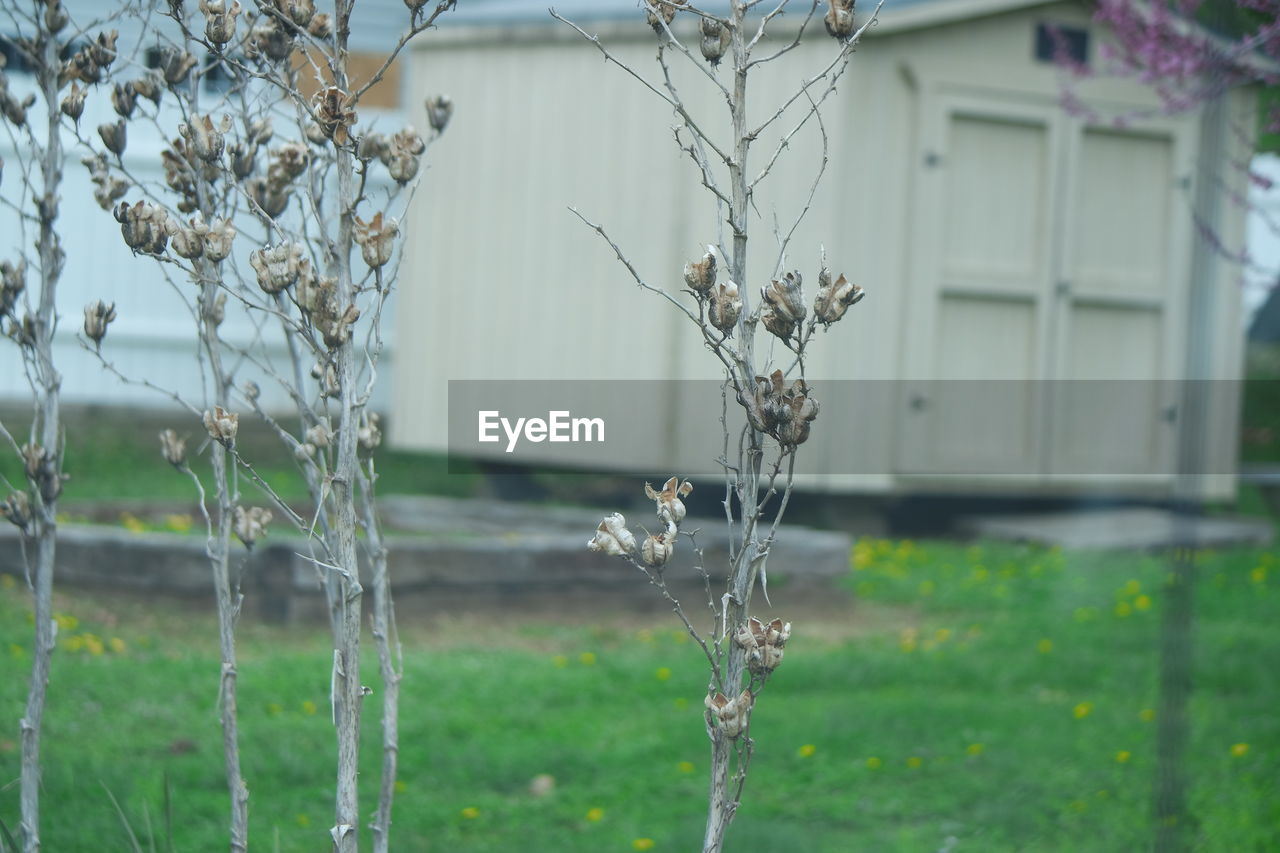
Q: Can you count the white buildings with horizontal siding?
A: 1